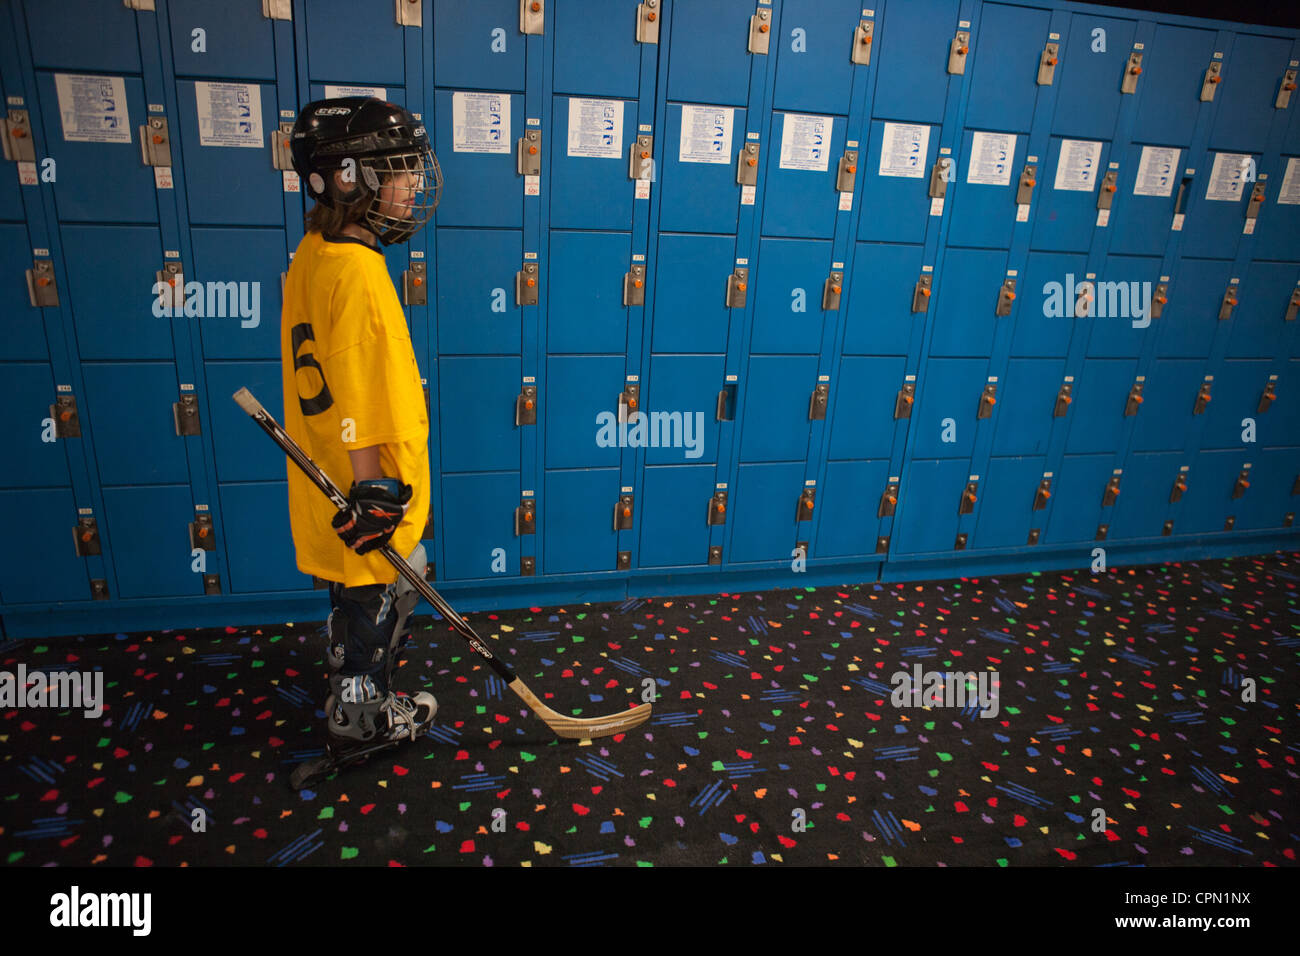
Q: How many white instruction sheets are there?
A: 13